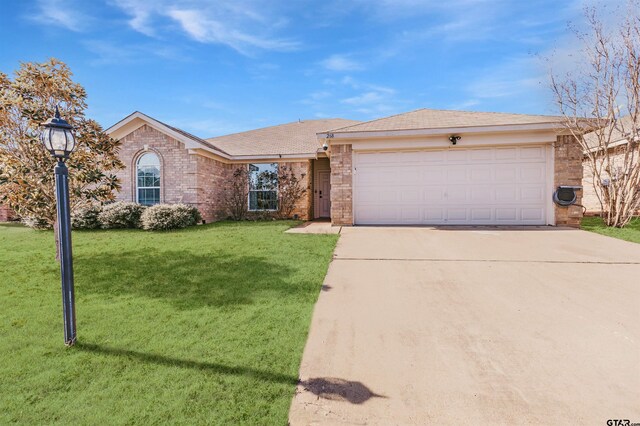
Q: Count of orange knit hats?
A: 0